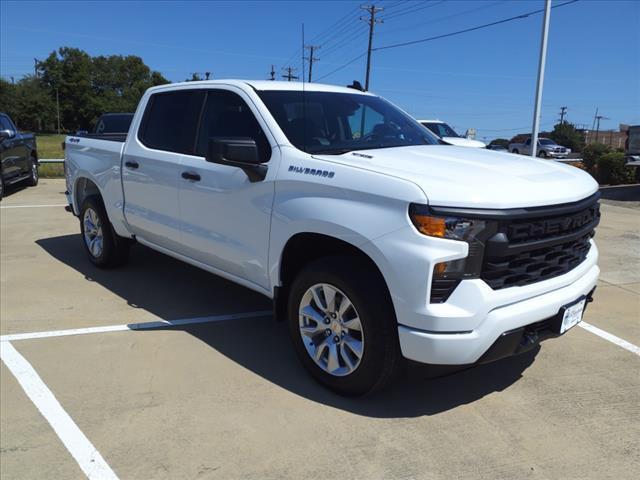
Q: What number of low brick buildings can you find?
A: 1